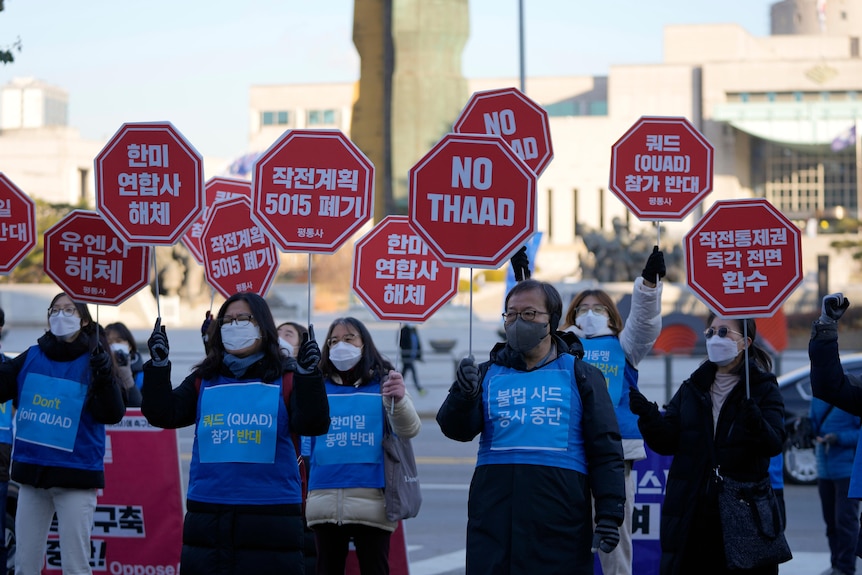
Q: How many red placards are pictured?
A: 11